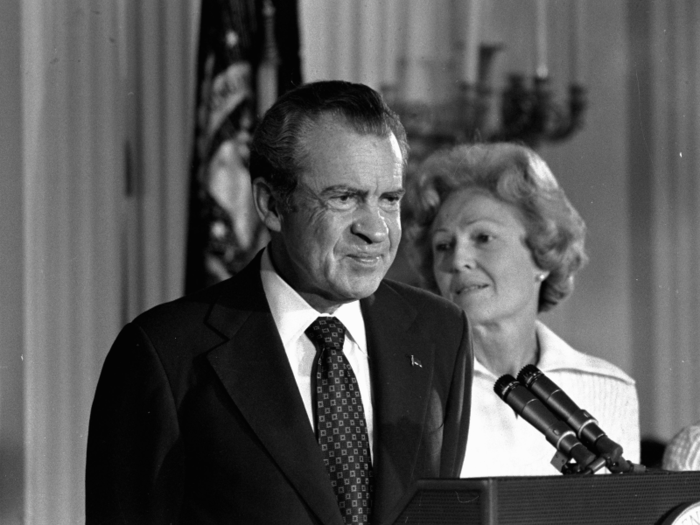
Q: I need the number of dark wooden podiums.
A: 1